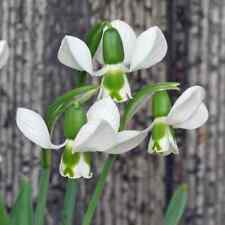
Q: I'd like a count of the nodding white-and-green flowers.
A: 3